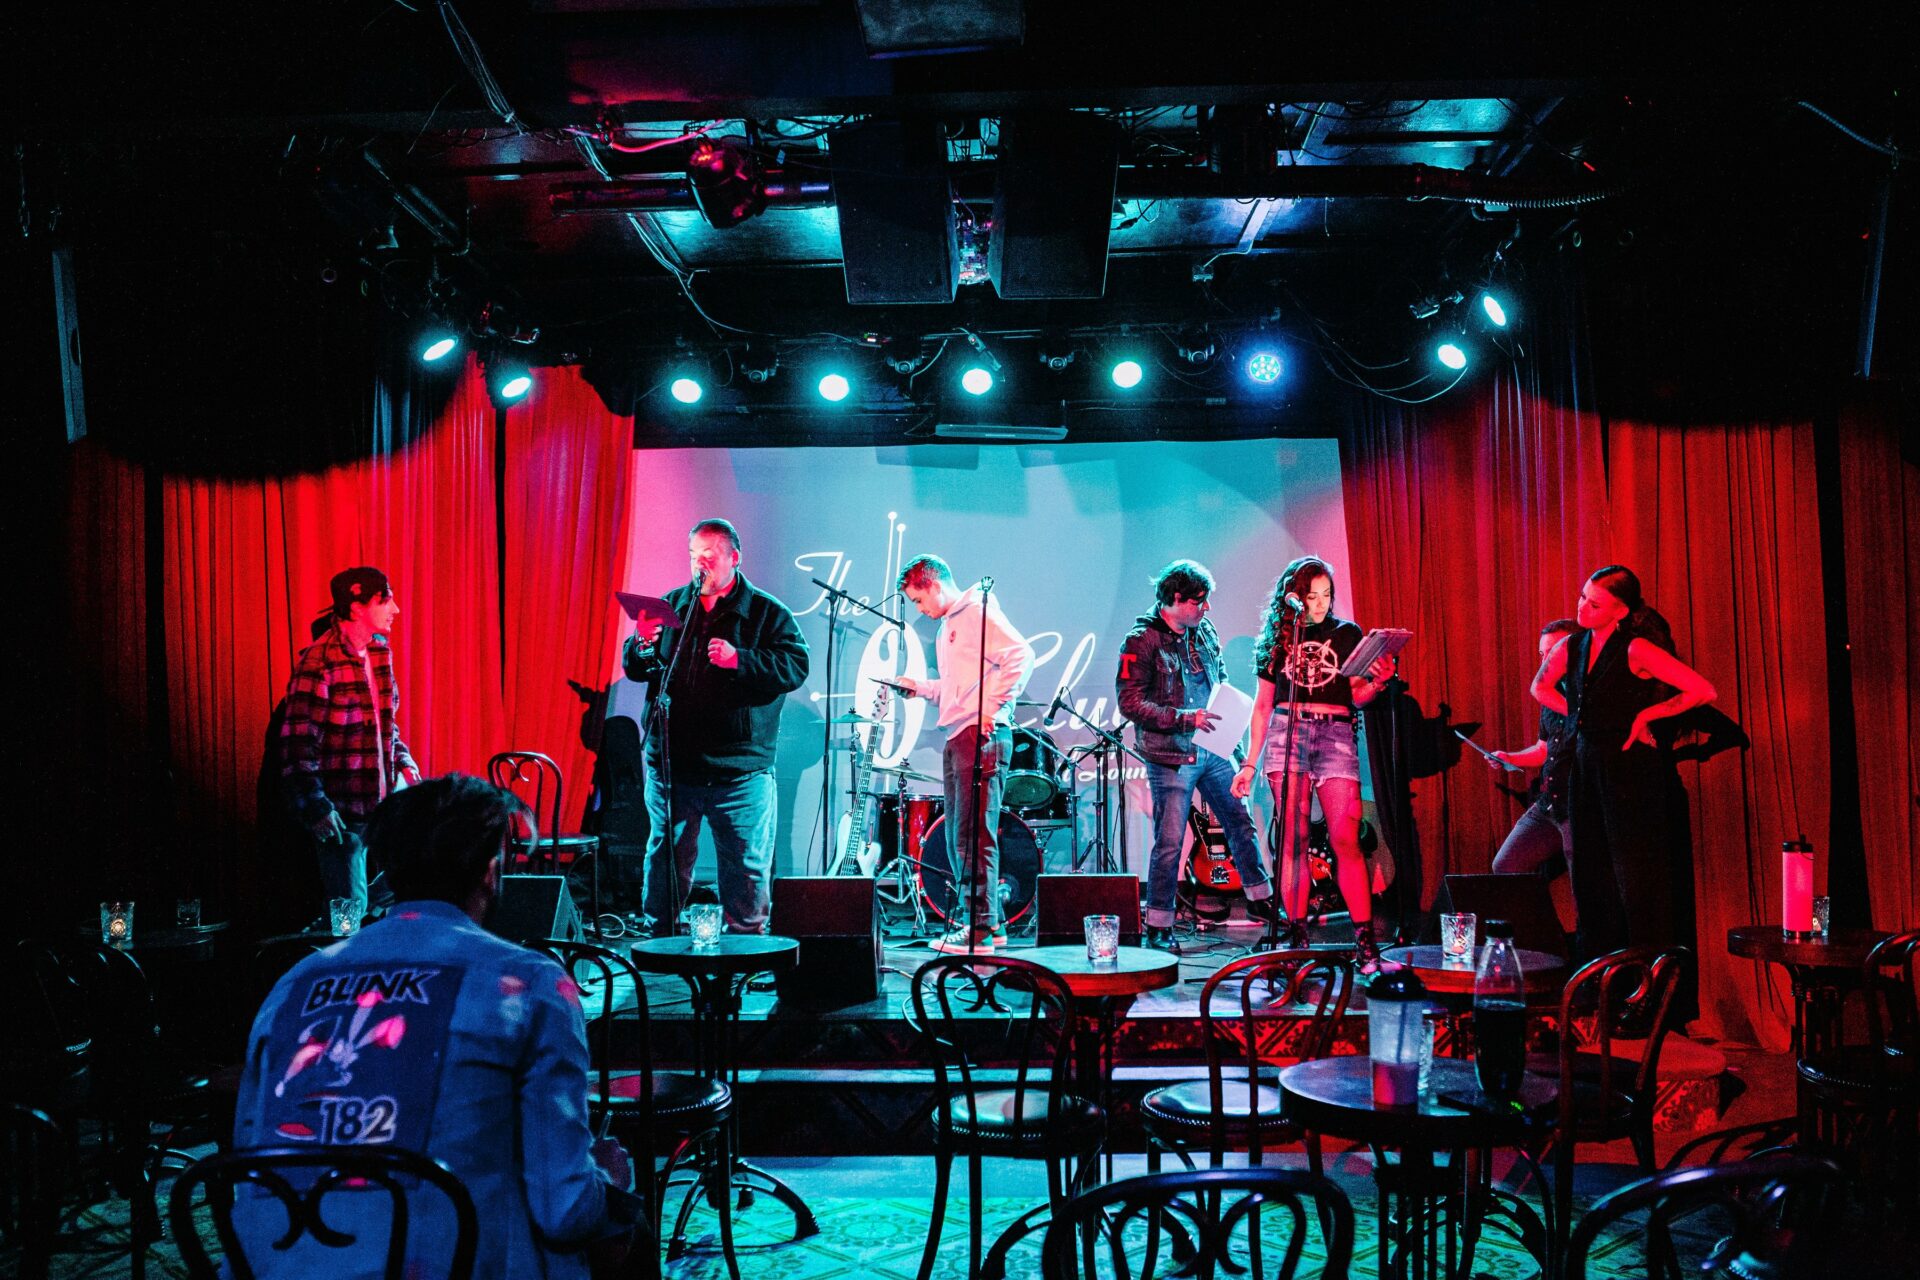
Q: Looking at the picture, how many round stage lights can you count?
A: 9